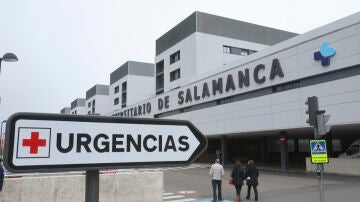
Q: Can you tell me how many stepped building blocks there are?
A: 5